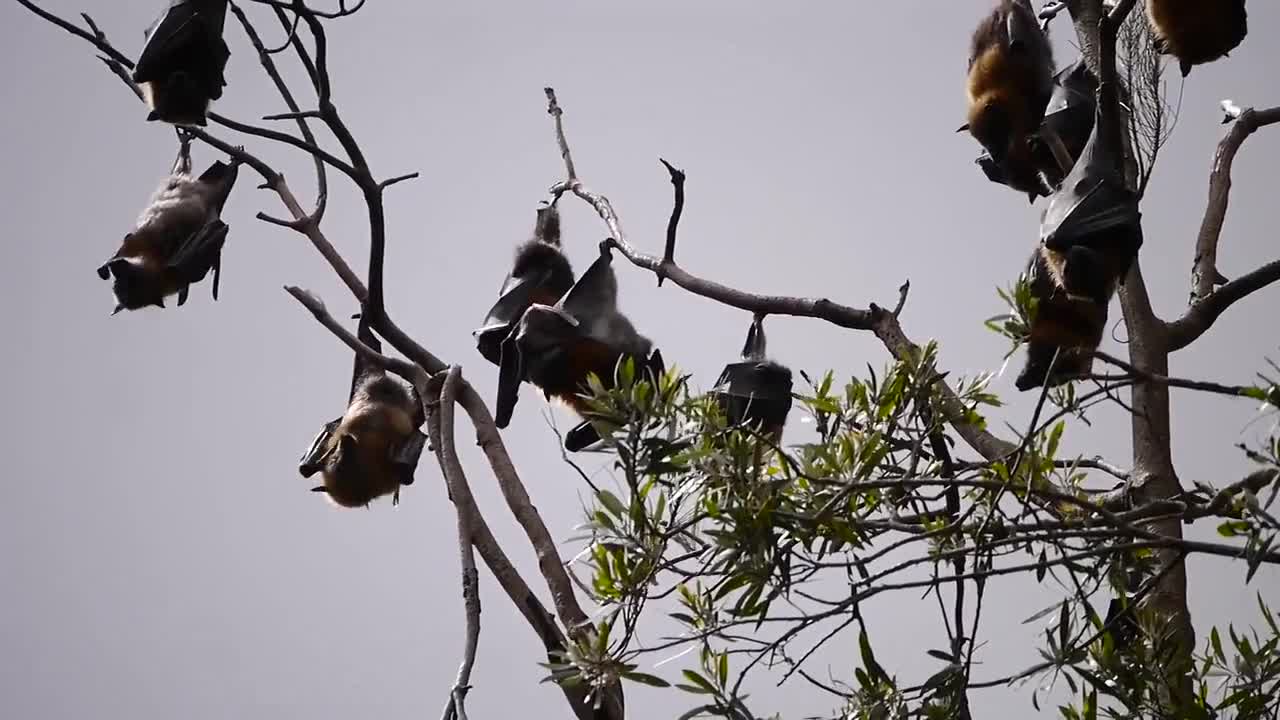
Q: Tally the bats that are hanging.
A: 11